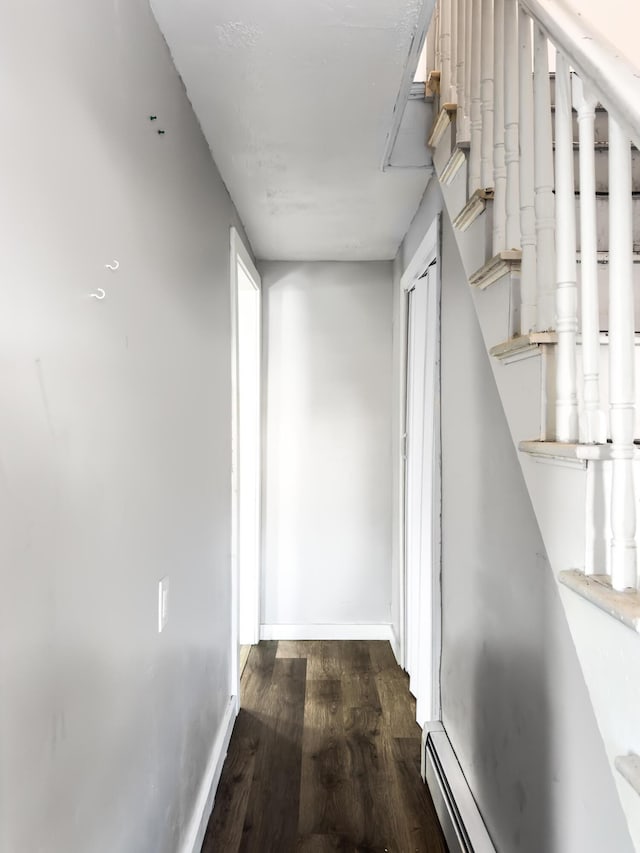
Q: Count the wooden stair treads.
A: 9